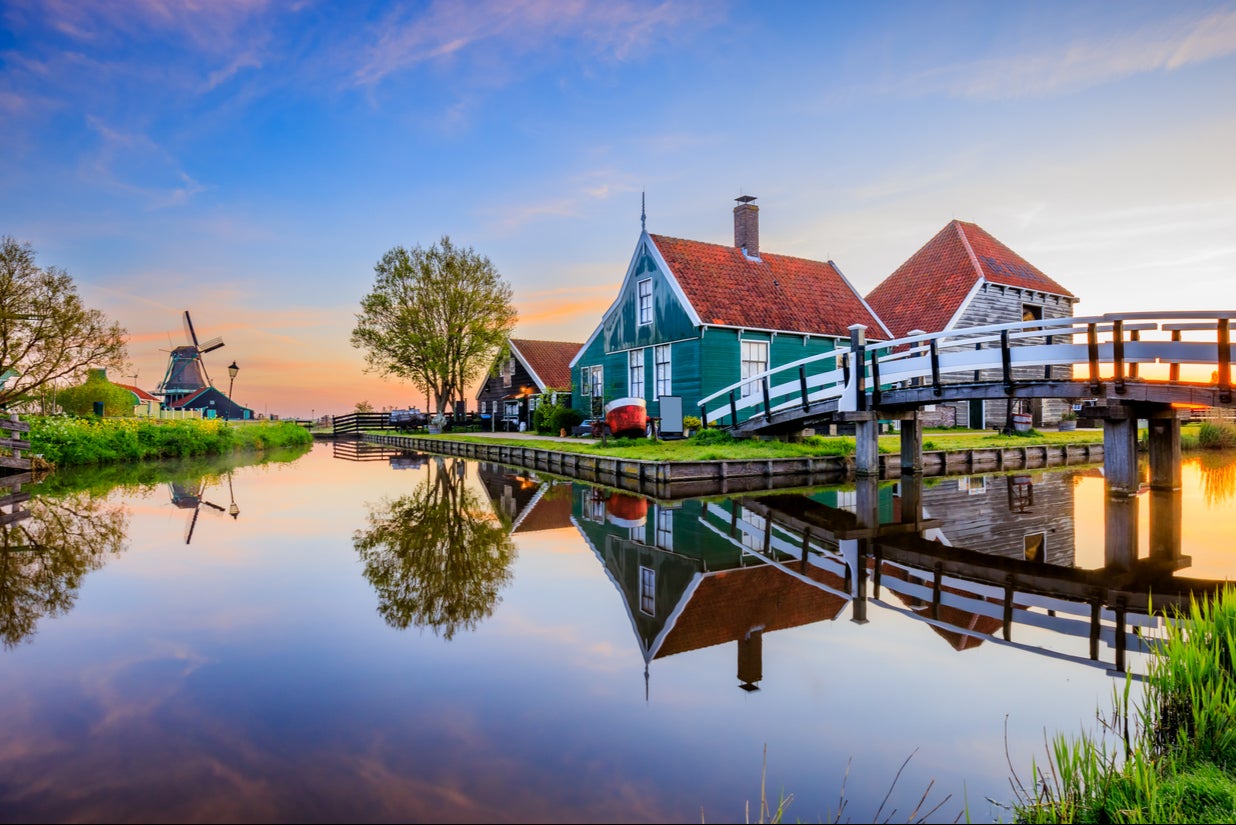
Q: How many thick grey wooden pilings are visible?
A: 4